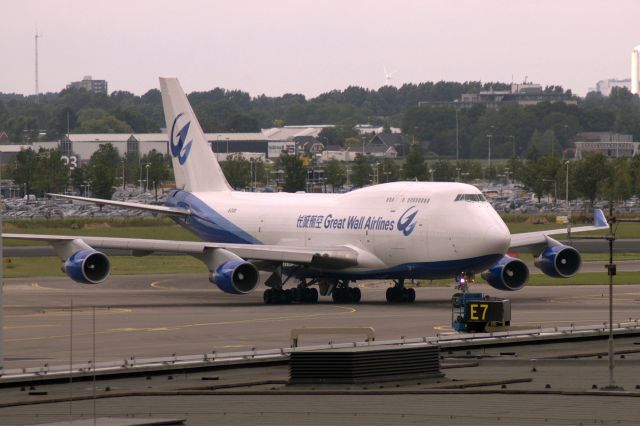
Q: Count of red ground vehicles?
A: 0